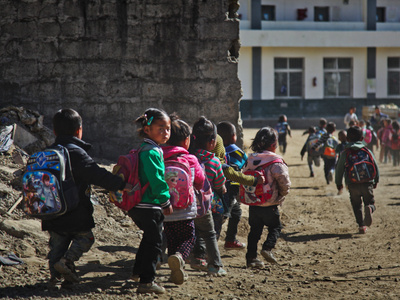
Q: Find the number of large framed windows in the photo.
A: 3